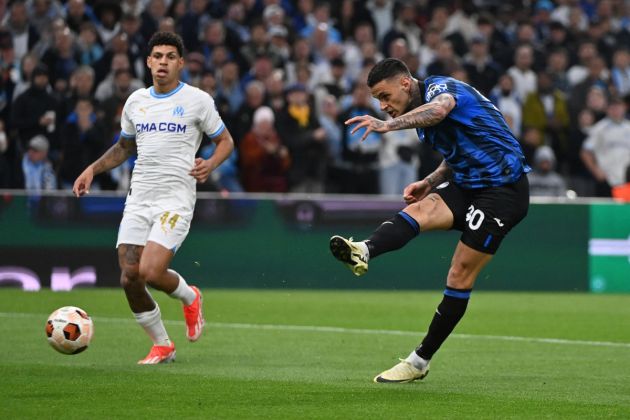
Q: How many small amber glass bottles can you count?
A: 0